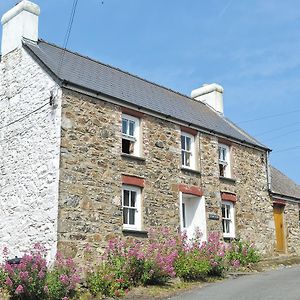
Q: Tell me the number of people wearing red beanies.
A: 0